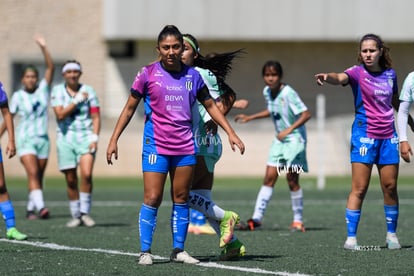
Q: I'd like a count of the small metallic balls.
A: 0